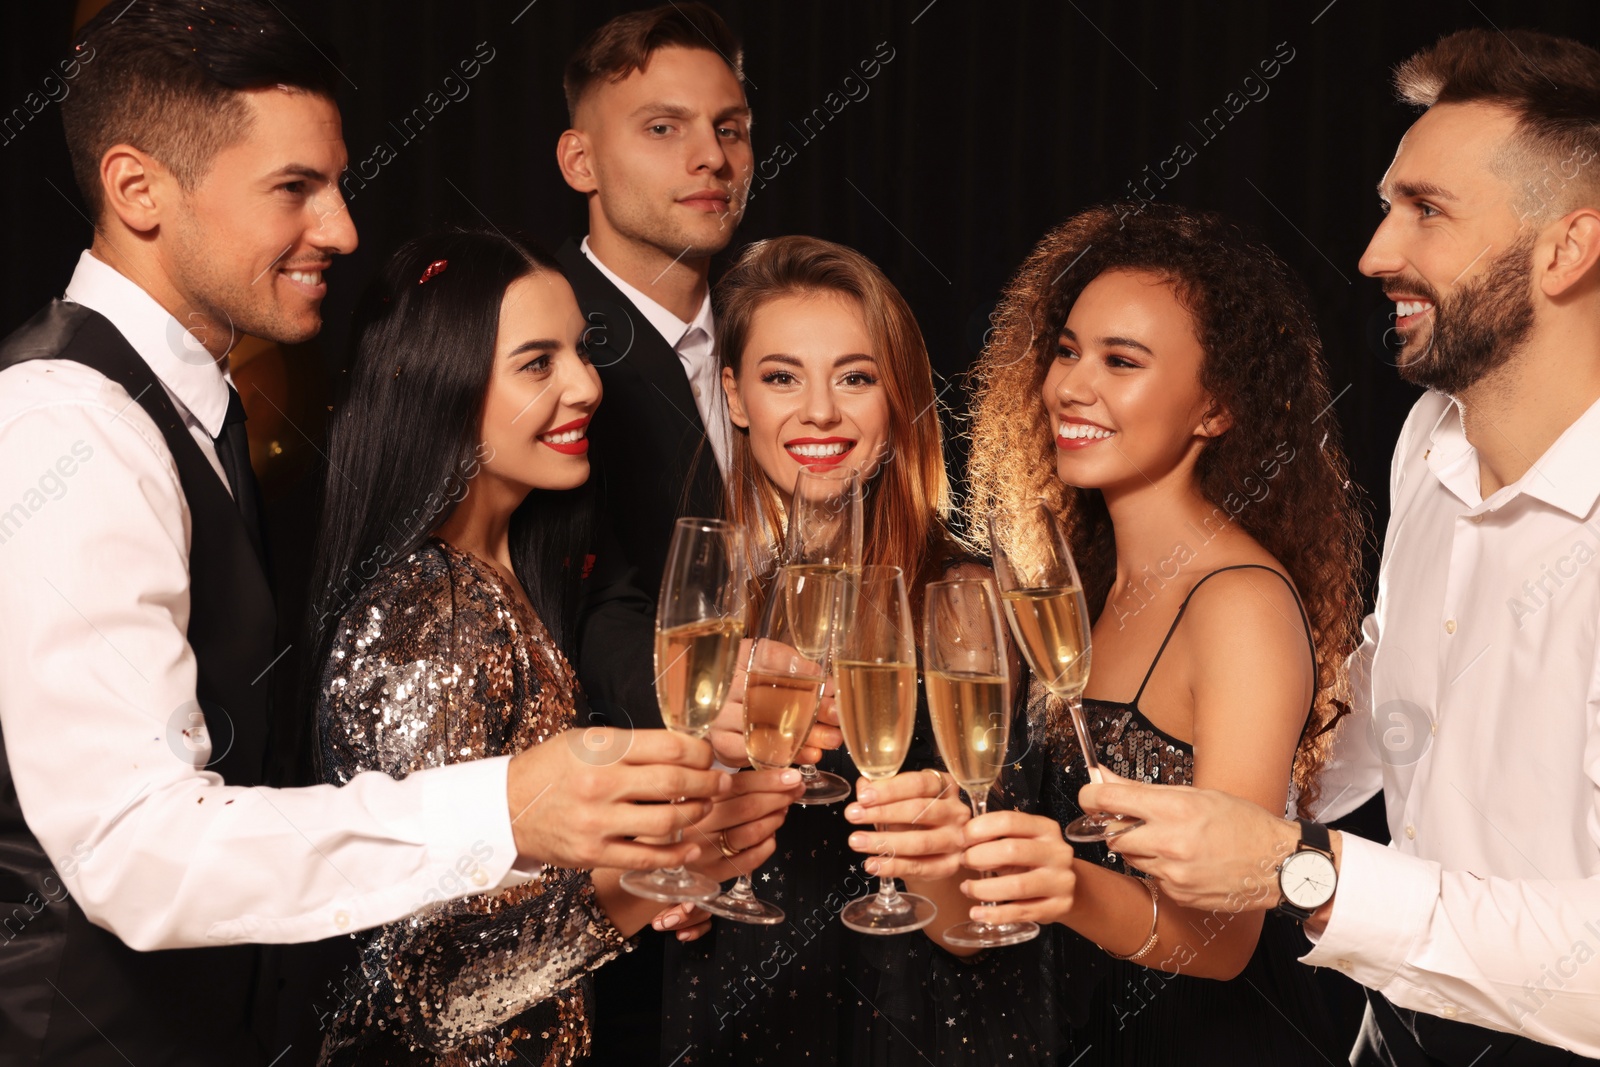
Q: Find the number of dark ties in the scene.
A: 1